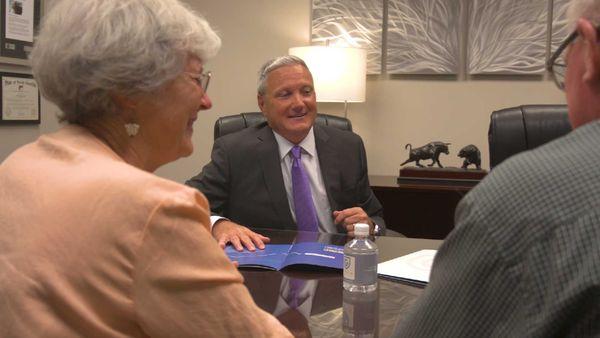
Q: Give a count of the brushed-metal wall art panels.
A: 4